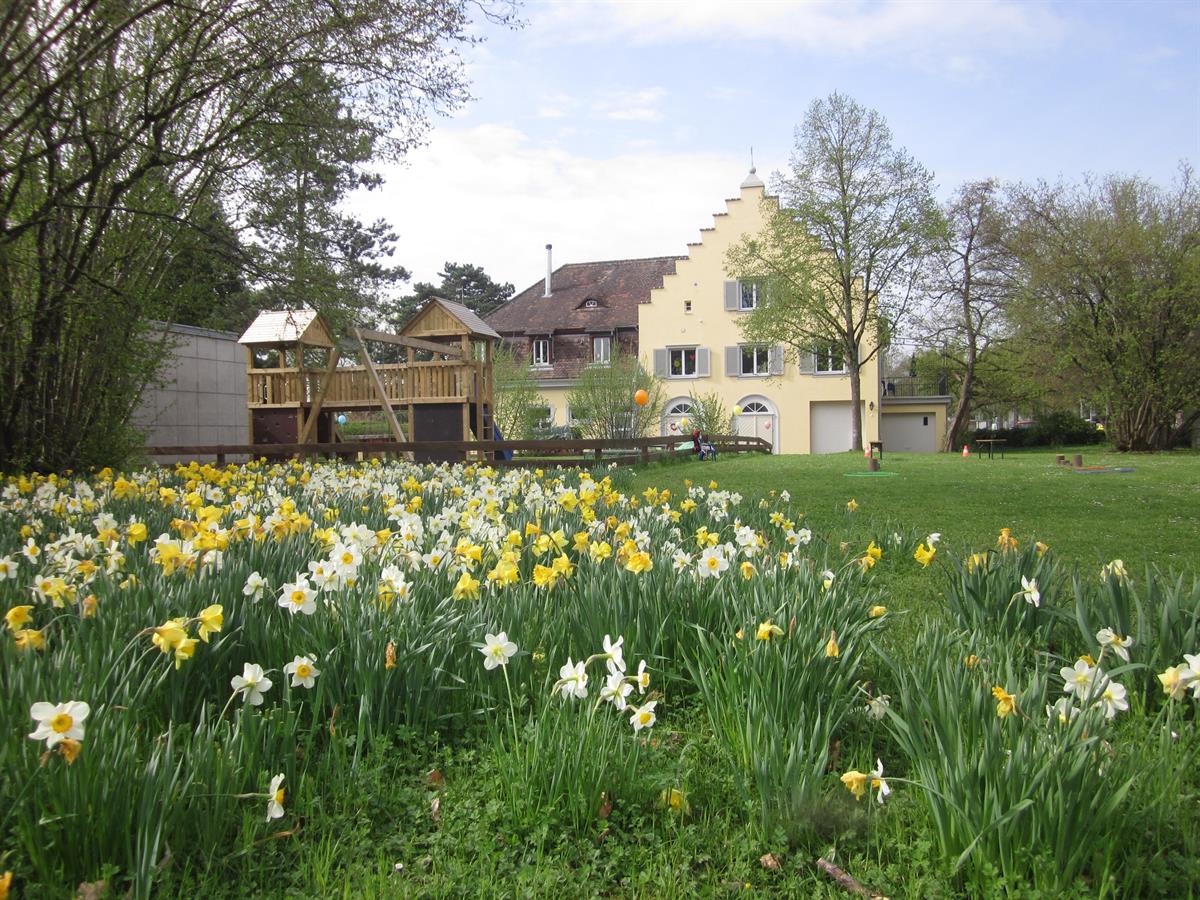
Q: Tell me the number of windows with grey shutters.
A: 4